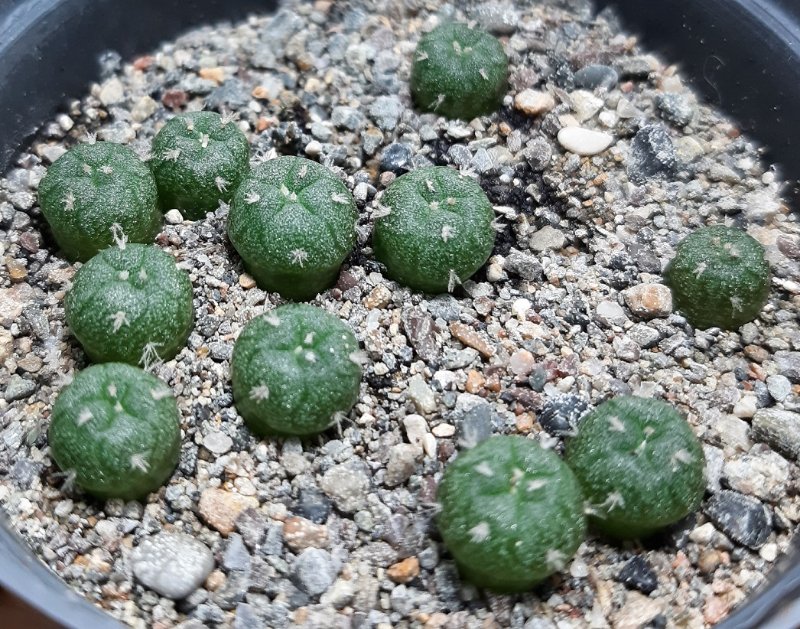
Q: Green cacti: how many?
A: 11